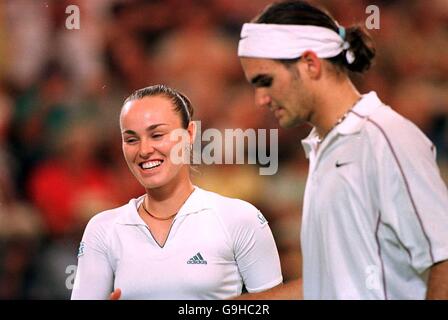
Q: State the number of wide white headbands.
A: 1